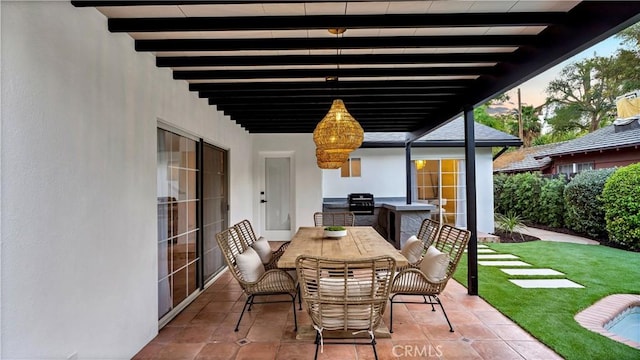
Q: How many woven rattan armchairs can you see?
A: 6